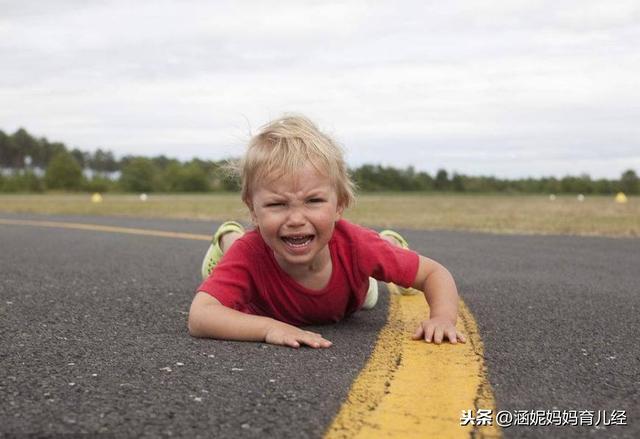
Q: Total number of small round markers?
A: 5